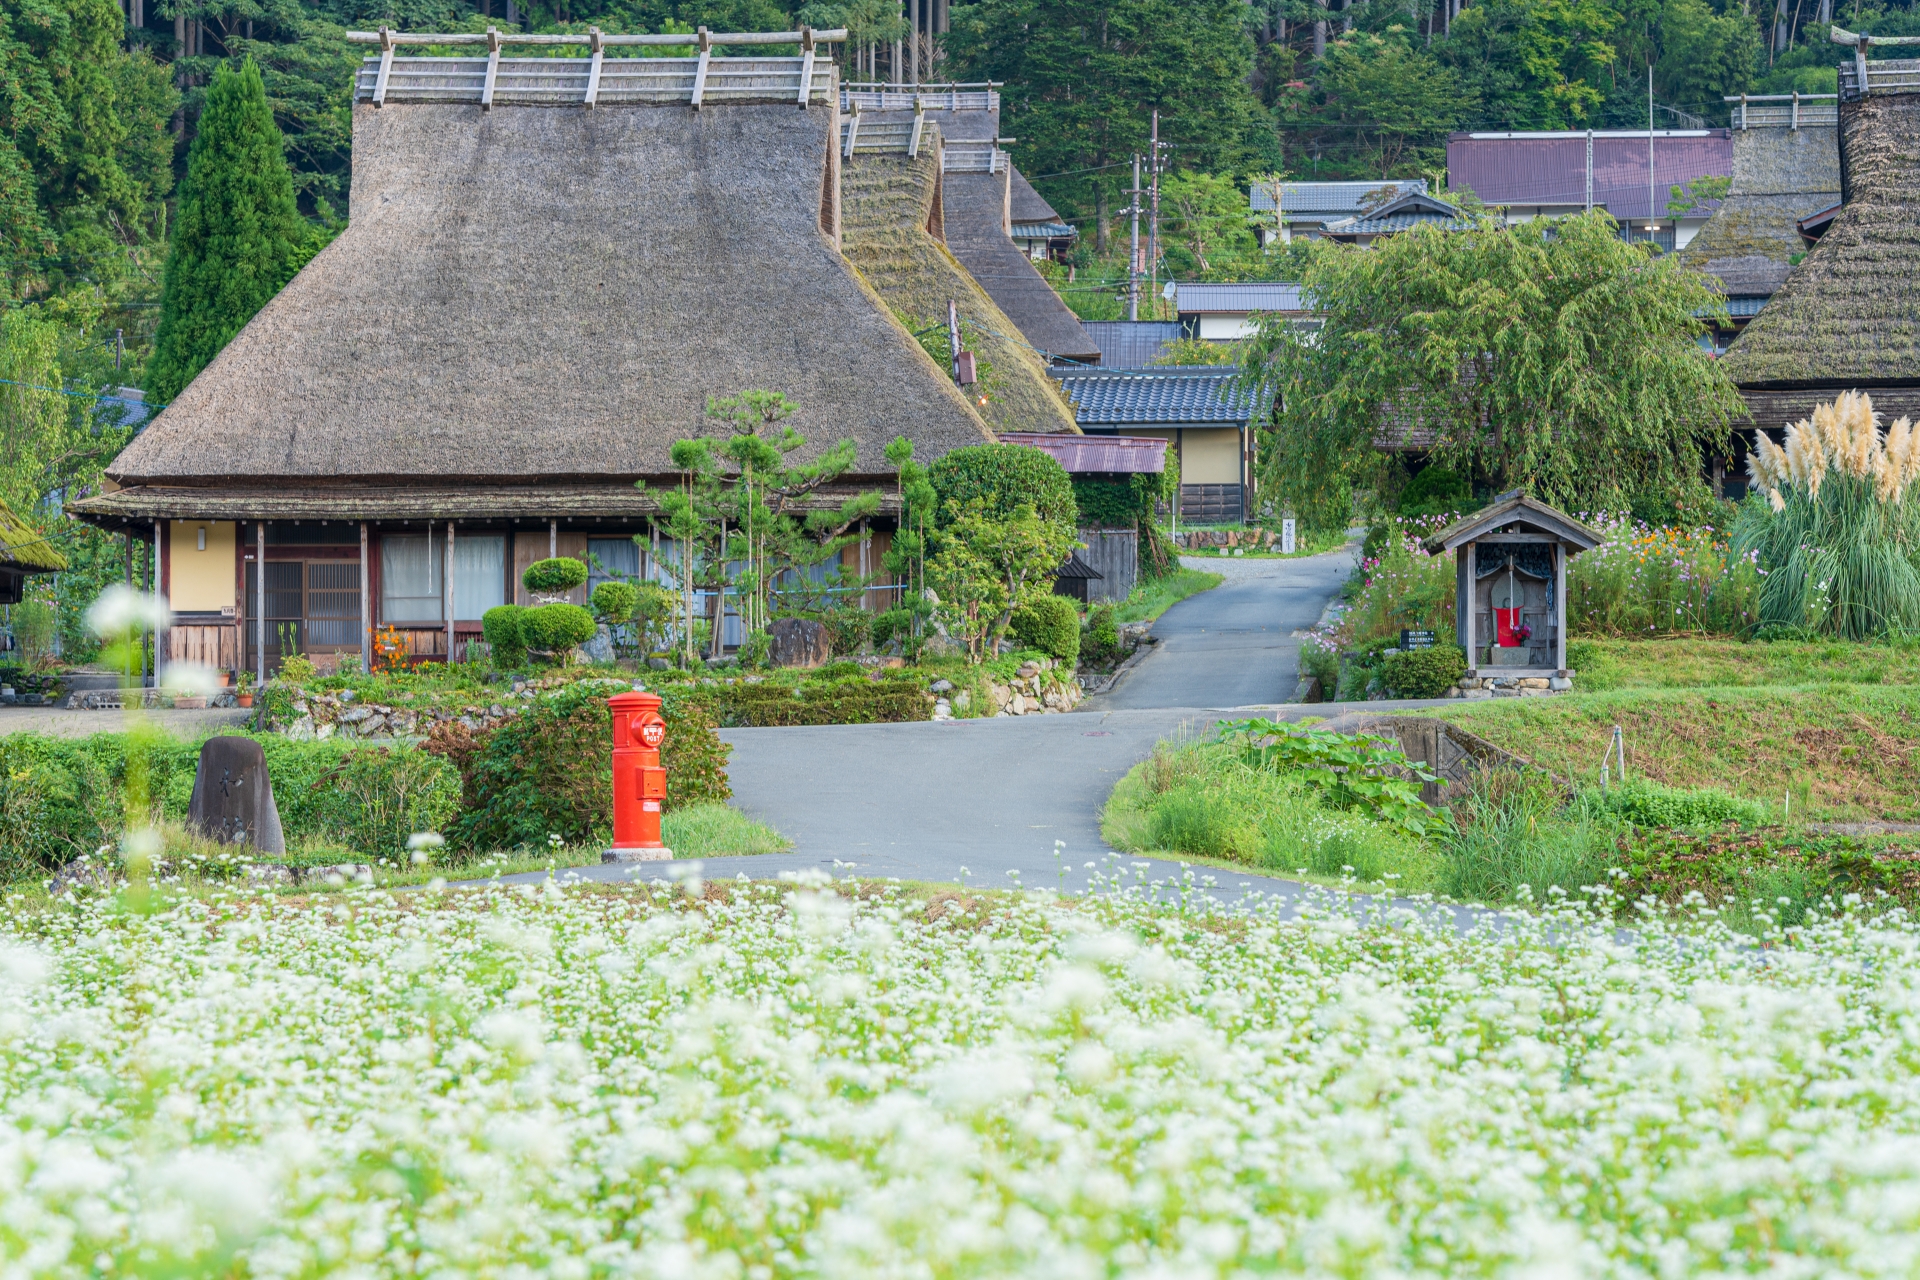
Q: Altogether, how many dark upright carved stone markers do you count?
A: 1